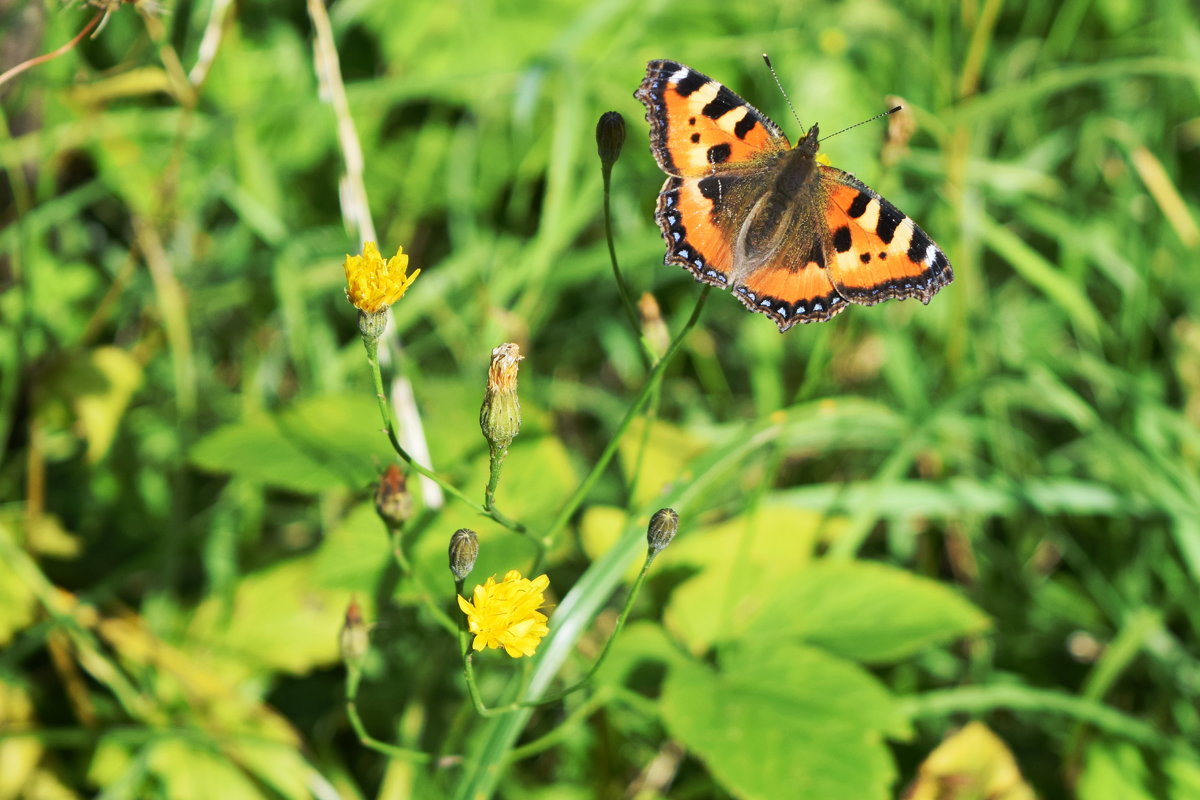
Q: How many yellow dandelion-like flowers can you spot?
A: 2